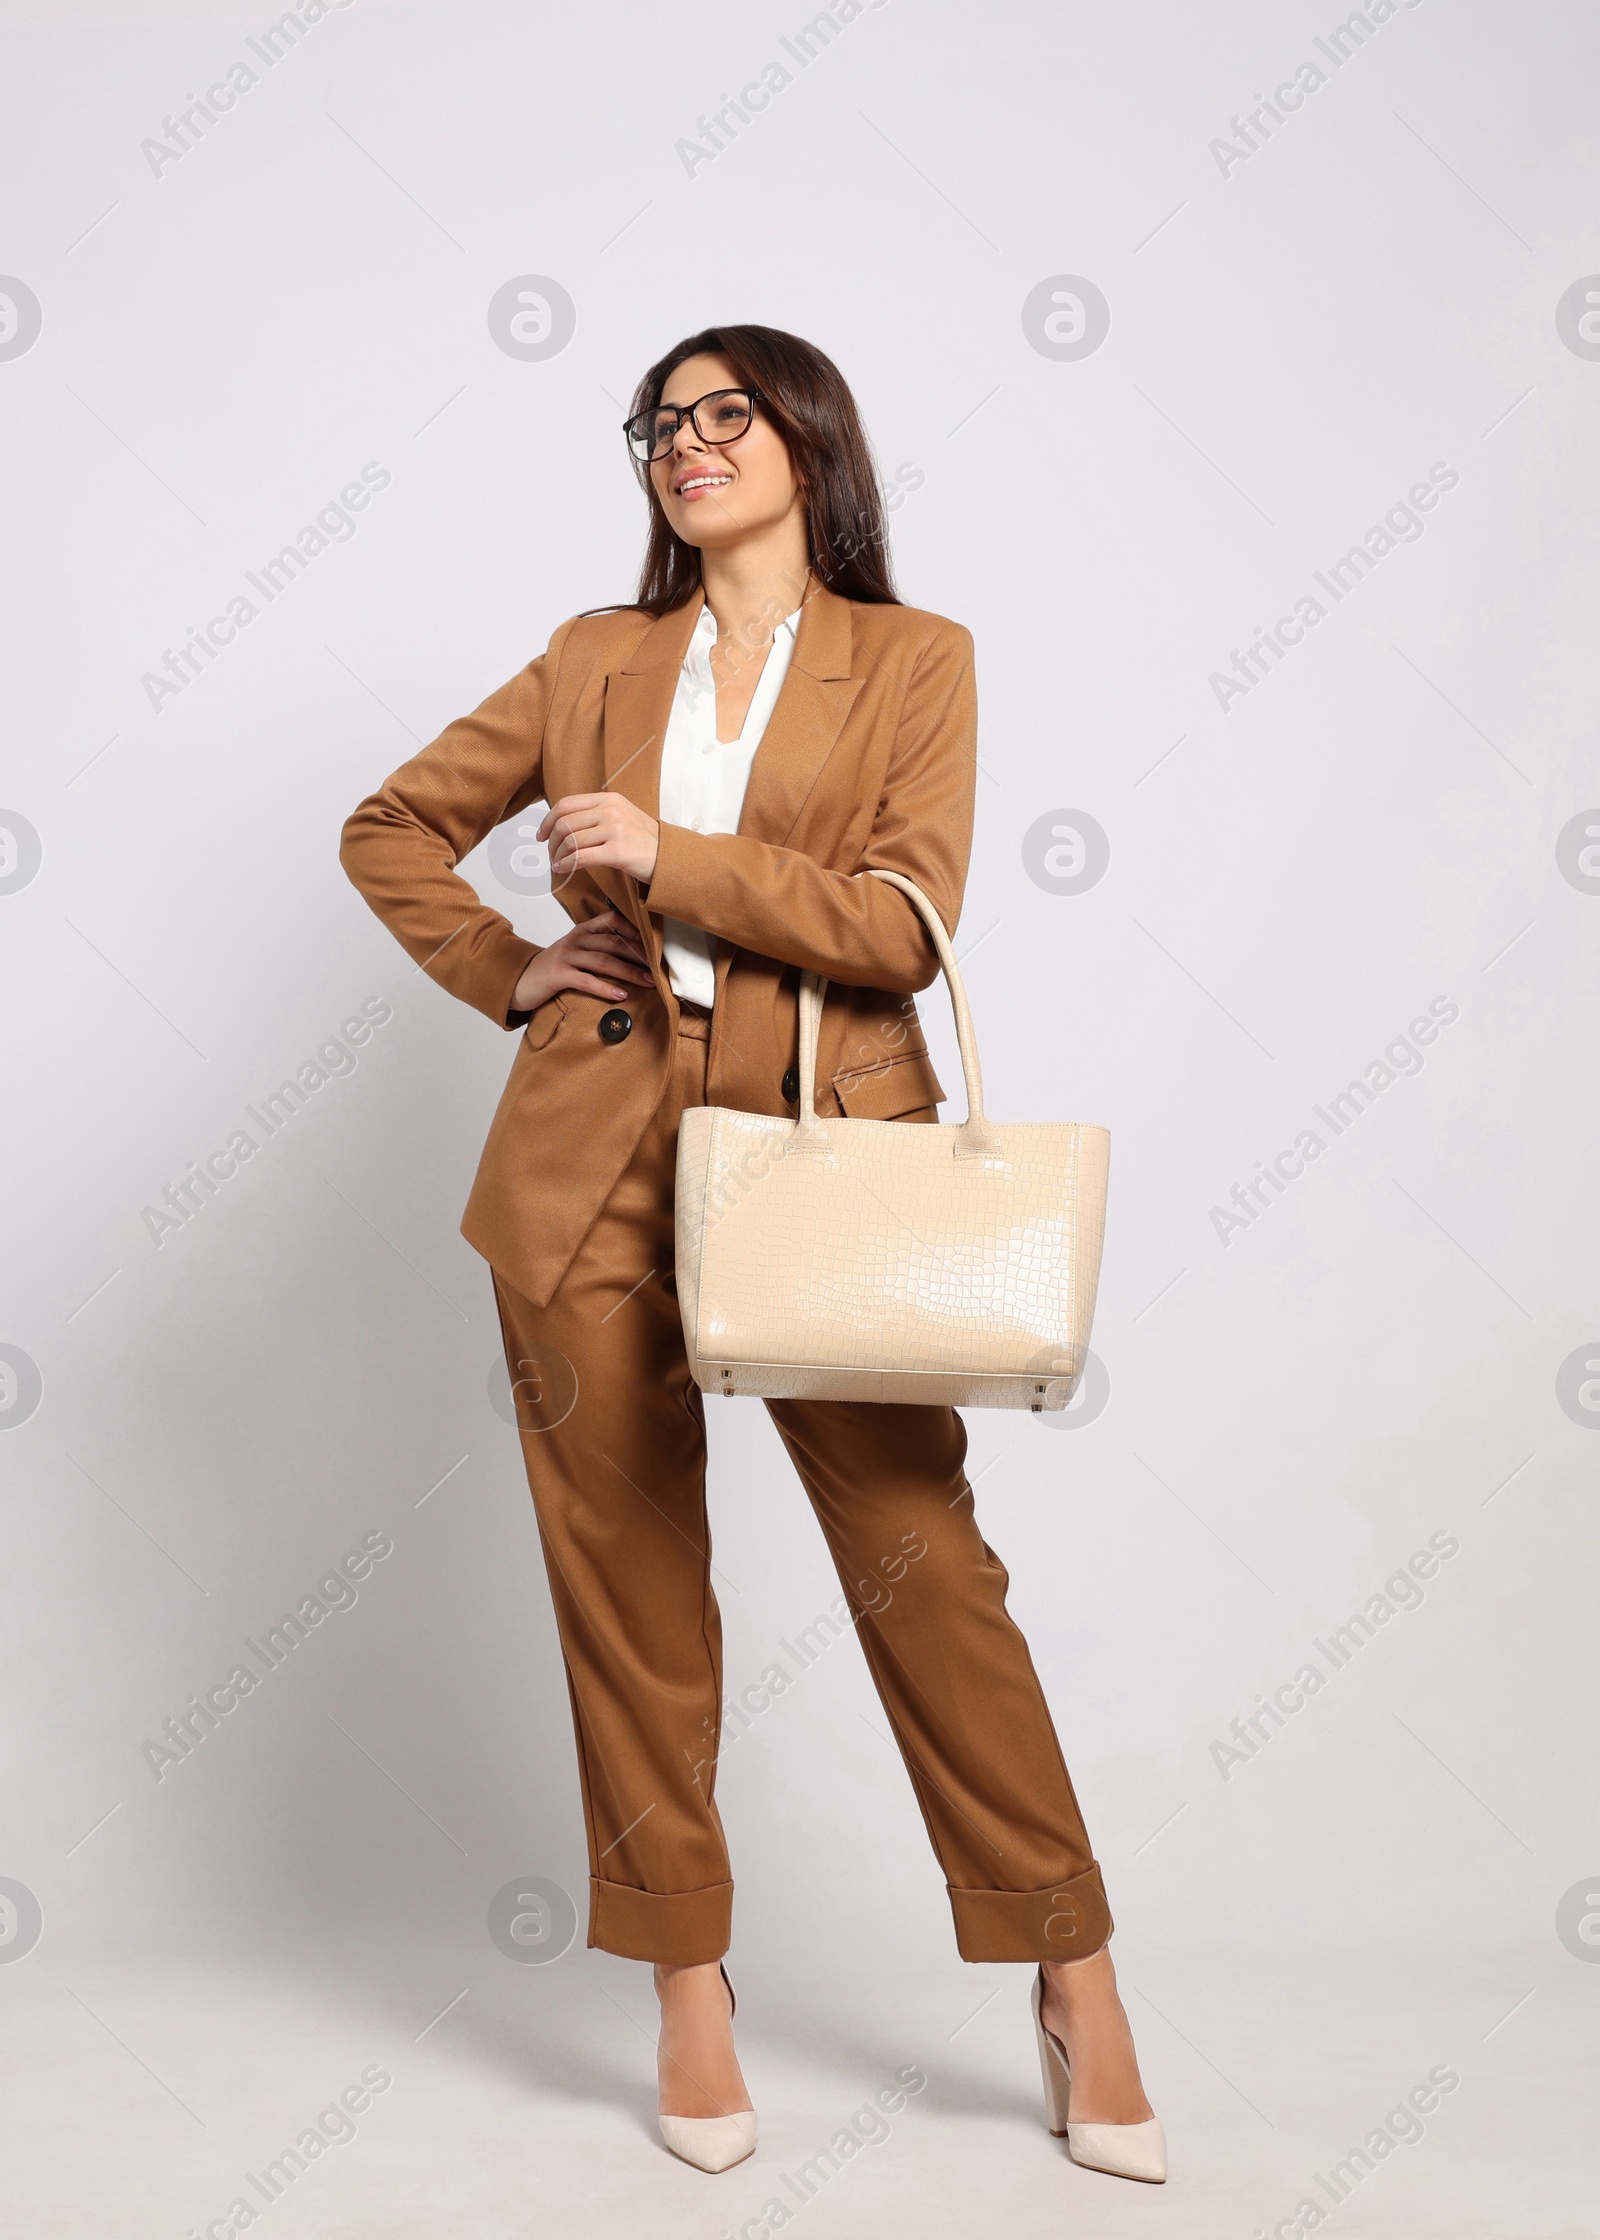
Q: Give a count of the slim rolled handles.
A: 2